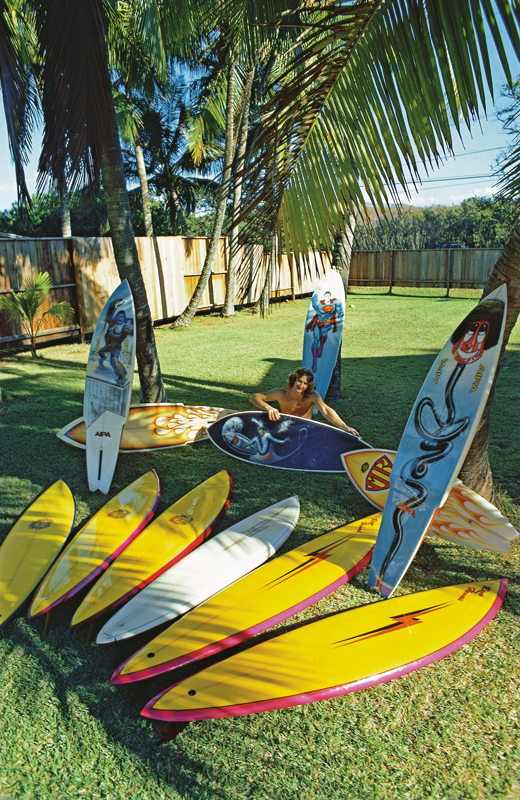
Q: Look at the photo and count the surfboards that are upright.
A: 3